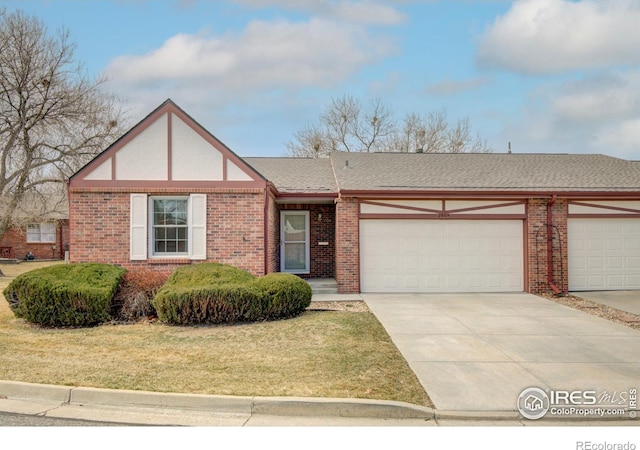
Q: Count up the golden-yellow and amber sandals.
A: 0